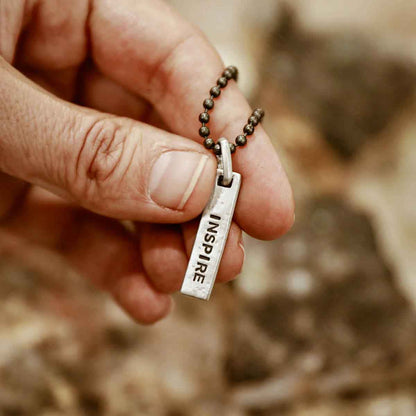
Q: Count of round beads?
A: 14